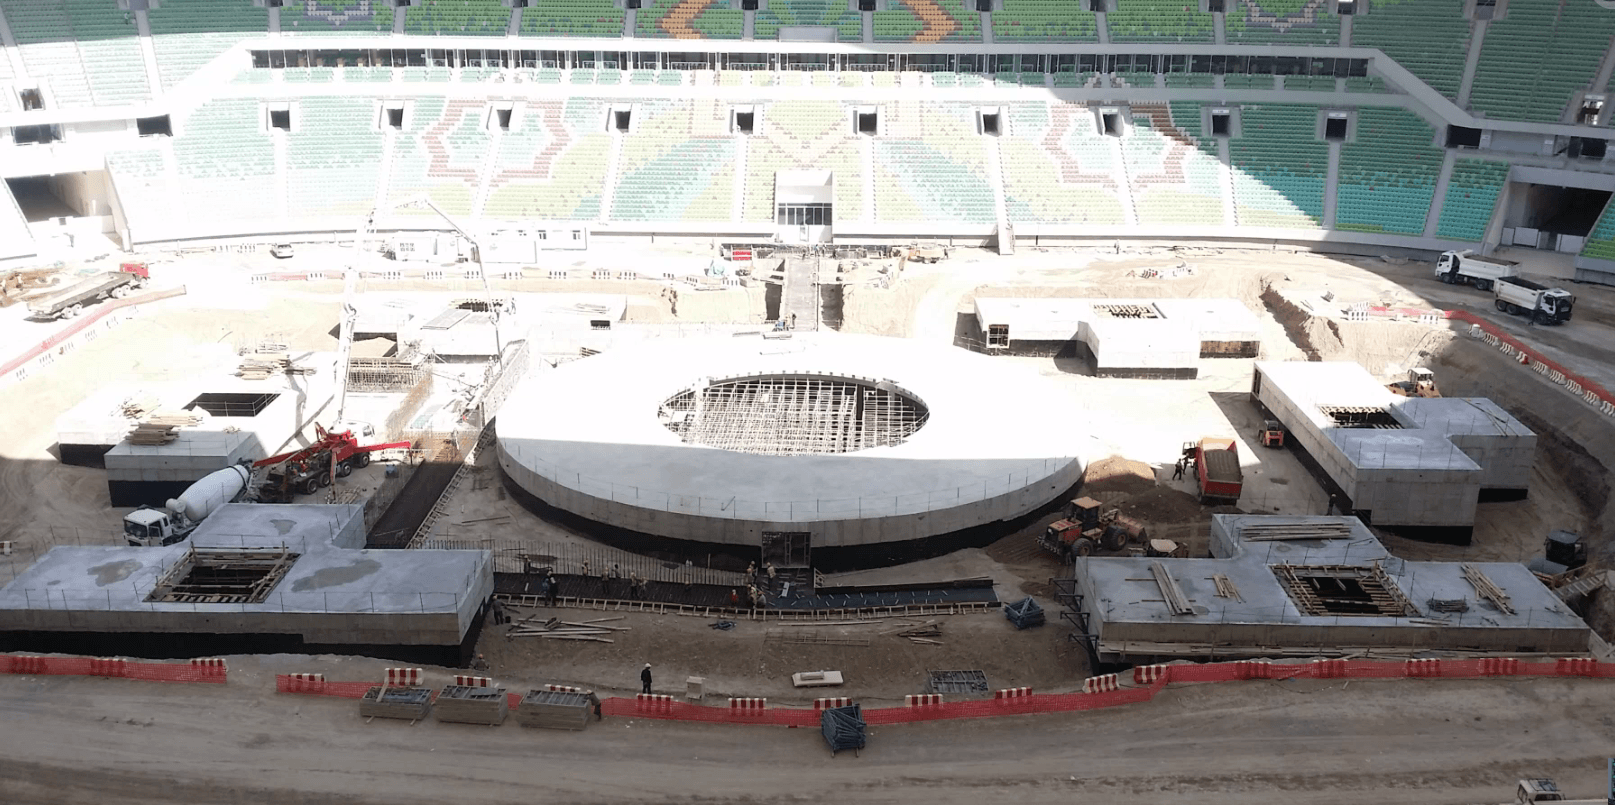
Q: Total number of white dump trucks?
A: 2